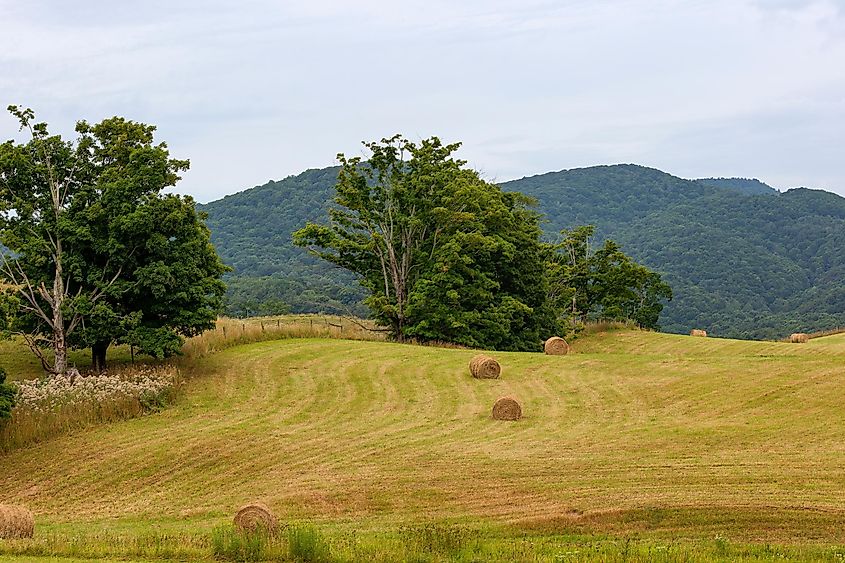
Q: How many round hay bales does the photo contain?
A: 7